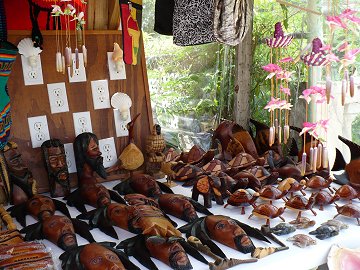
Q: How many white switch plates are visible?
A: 10